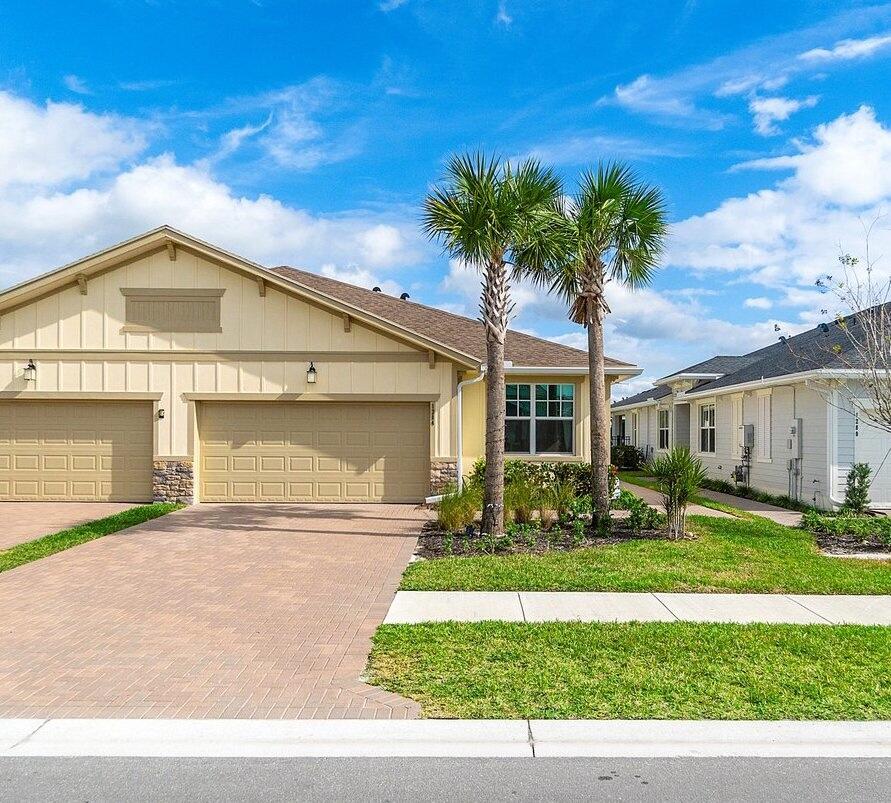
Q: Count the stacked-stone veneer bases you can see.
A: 2